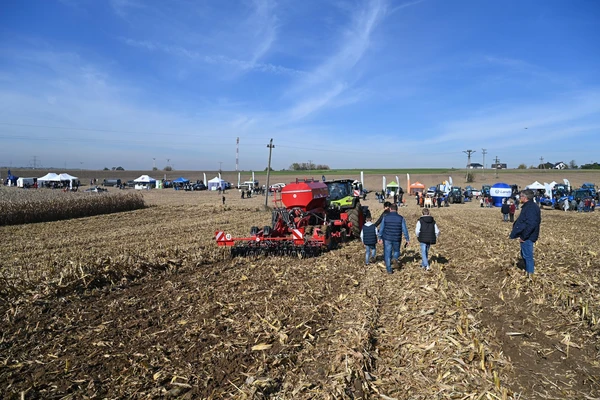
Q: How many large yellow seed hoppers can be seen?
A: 0